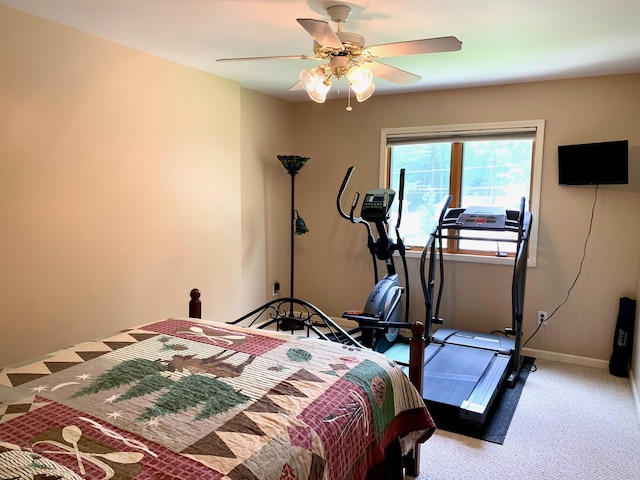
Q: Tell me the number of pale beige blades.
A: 5